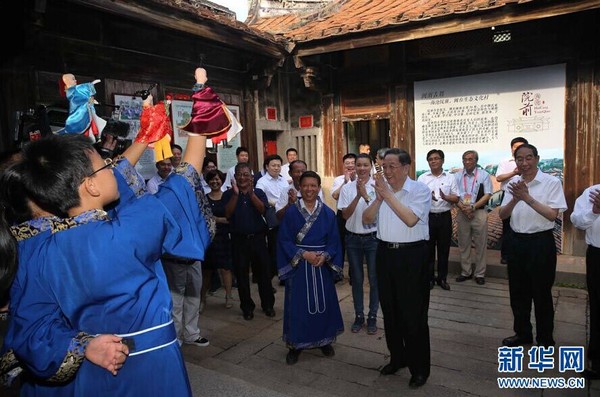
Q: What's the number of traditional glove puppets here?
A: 3